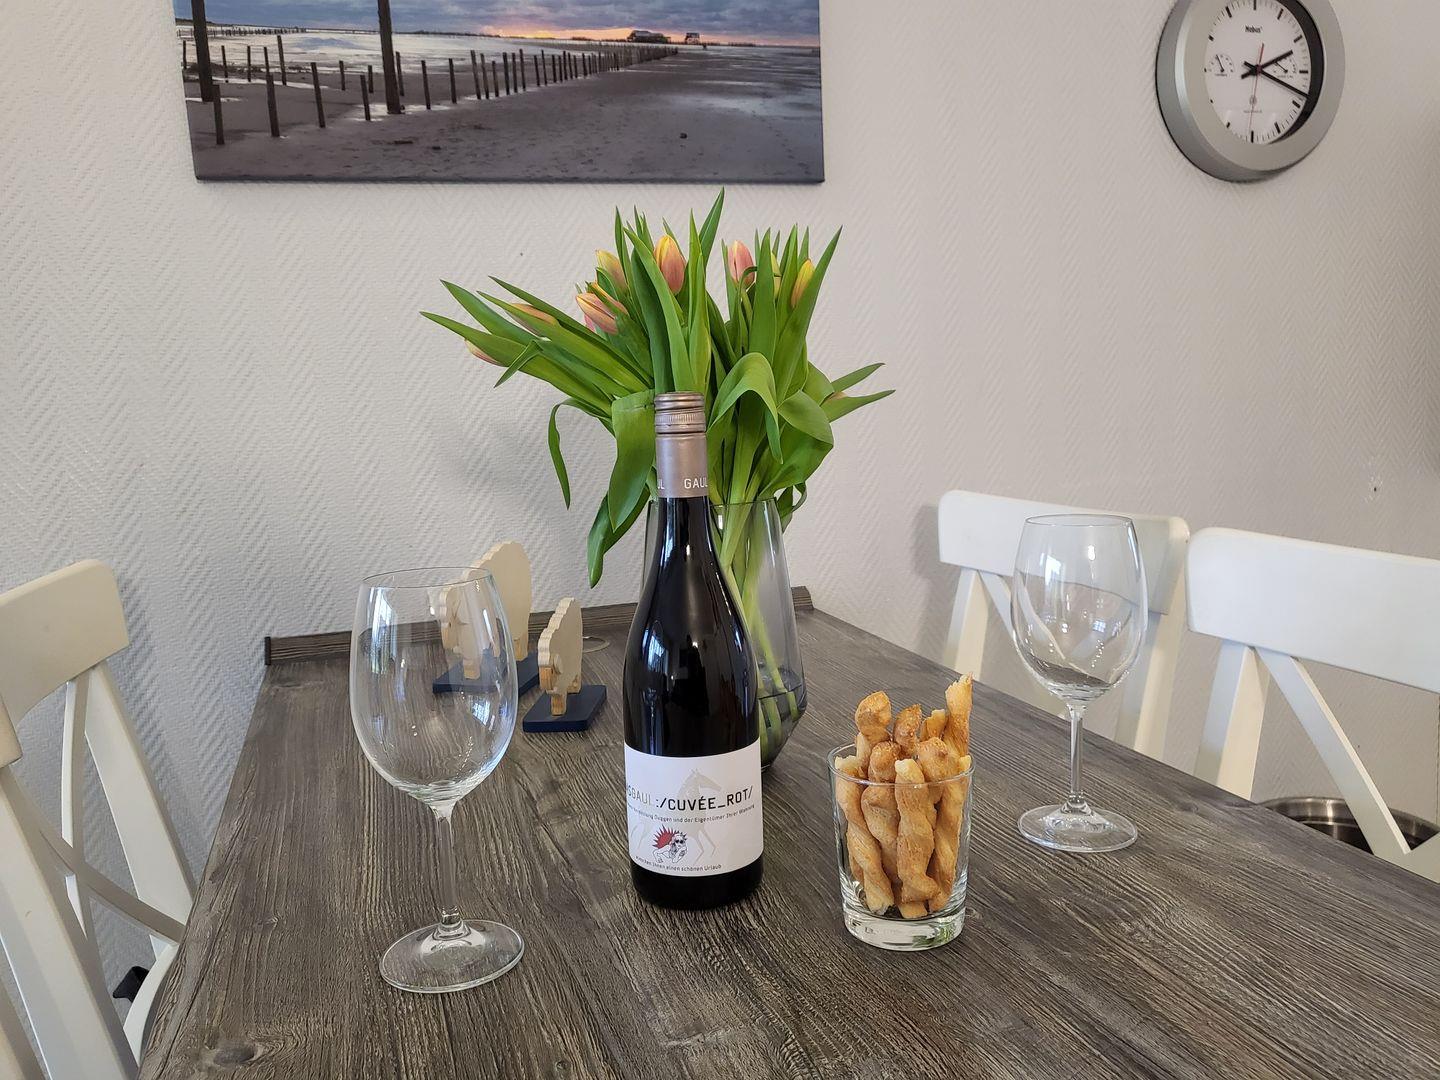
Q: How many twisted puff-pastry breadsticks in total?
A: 9